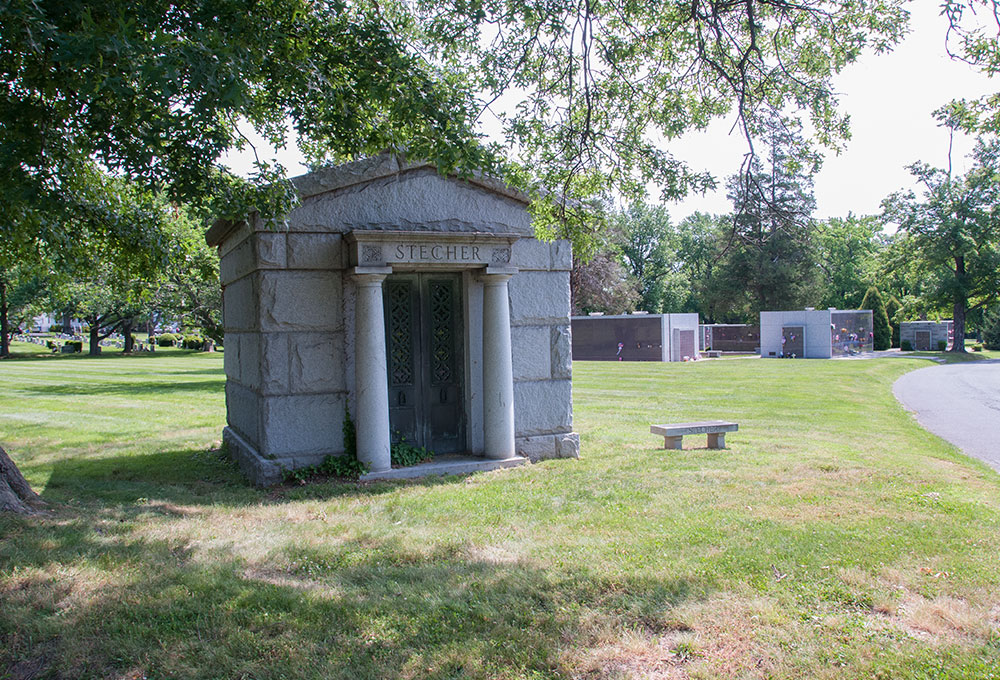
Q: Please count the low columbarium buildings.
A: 4